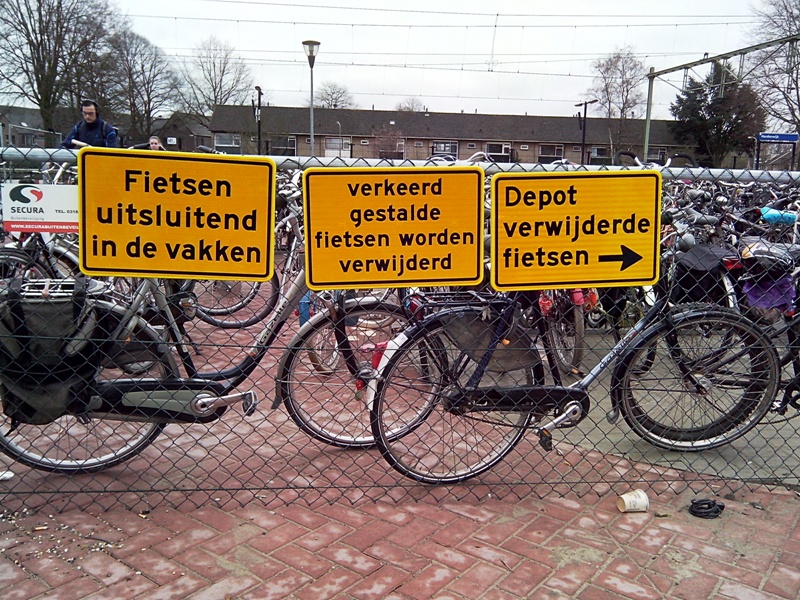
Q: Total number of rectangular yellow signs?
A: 3